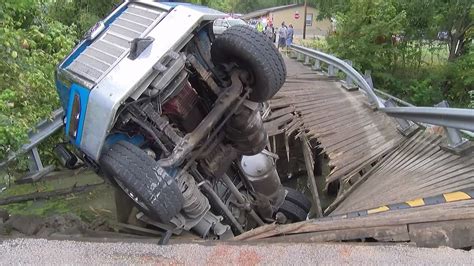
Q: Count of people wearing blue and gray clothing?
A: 2